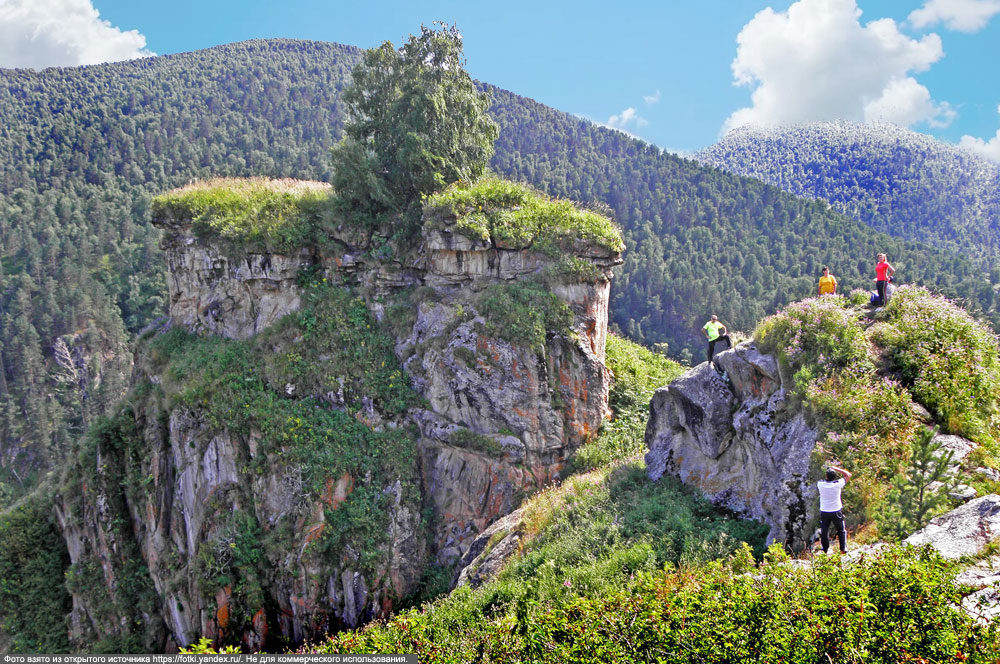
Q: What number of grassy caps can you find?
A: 2